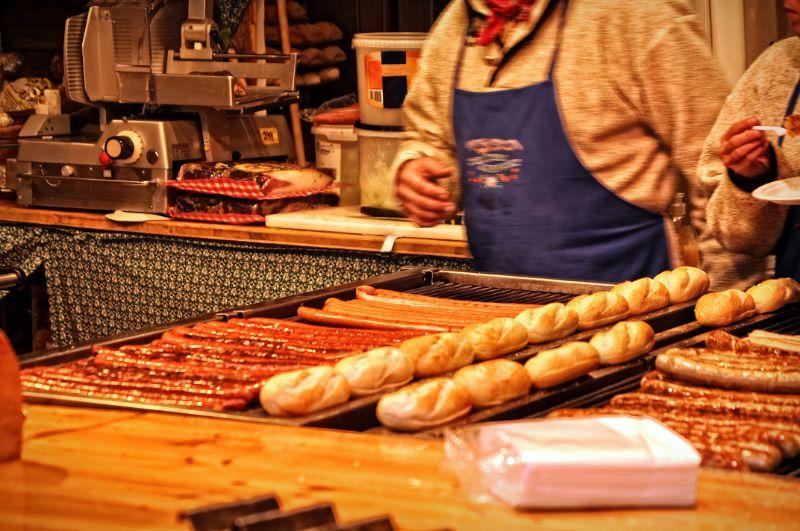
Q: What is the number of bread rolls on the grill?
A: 14